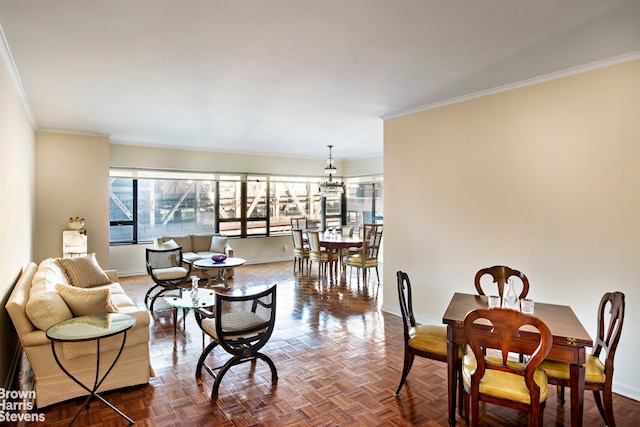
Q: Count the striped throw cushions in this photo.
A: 1